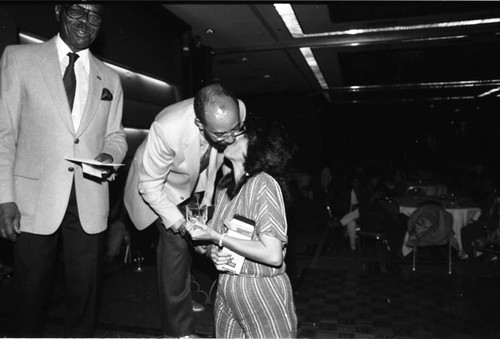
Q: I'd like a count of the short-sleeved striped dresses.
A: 1